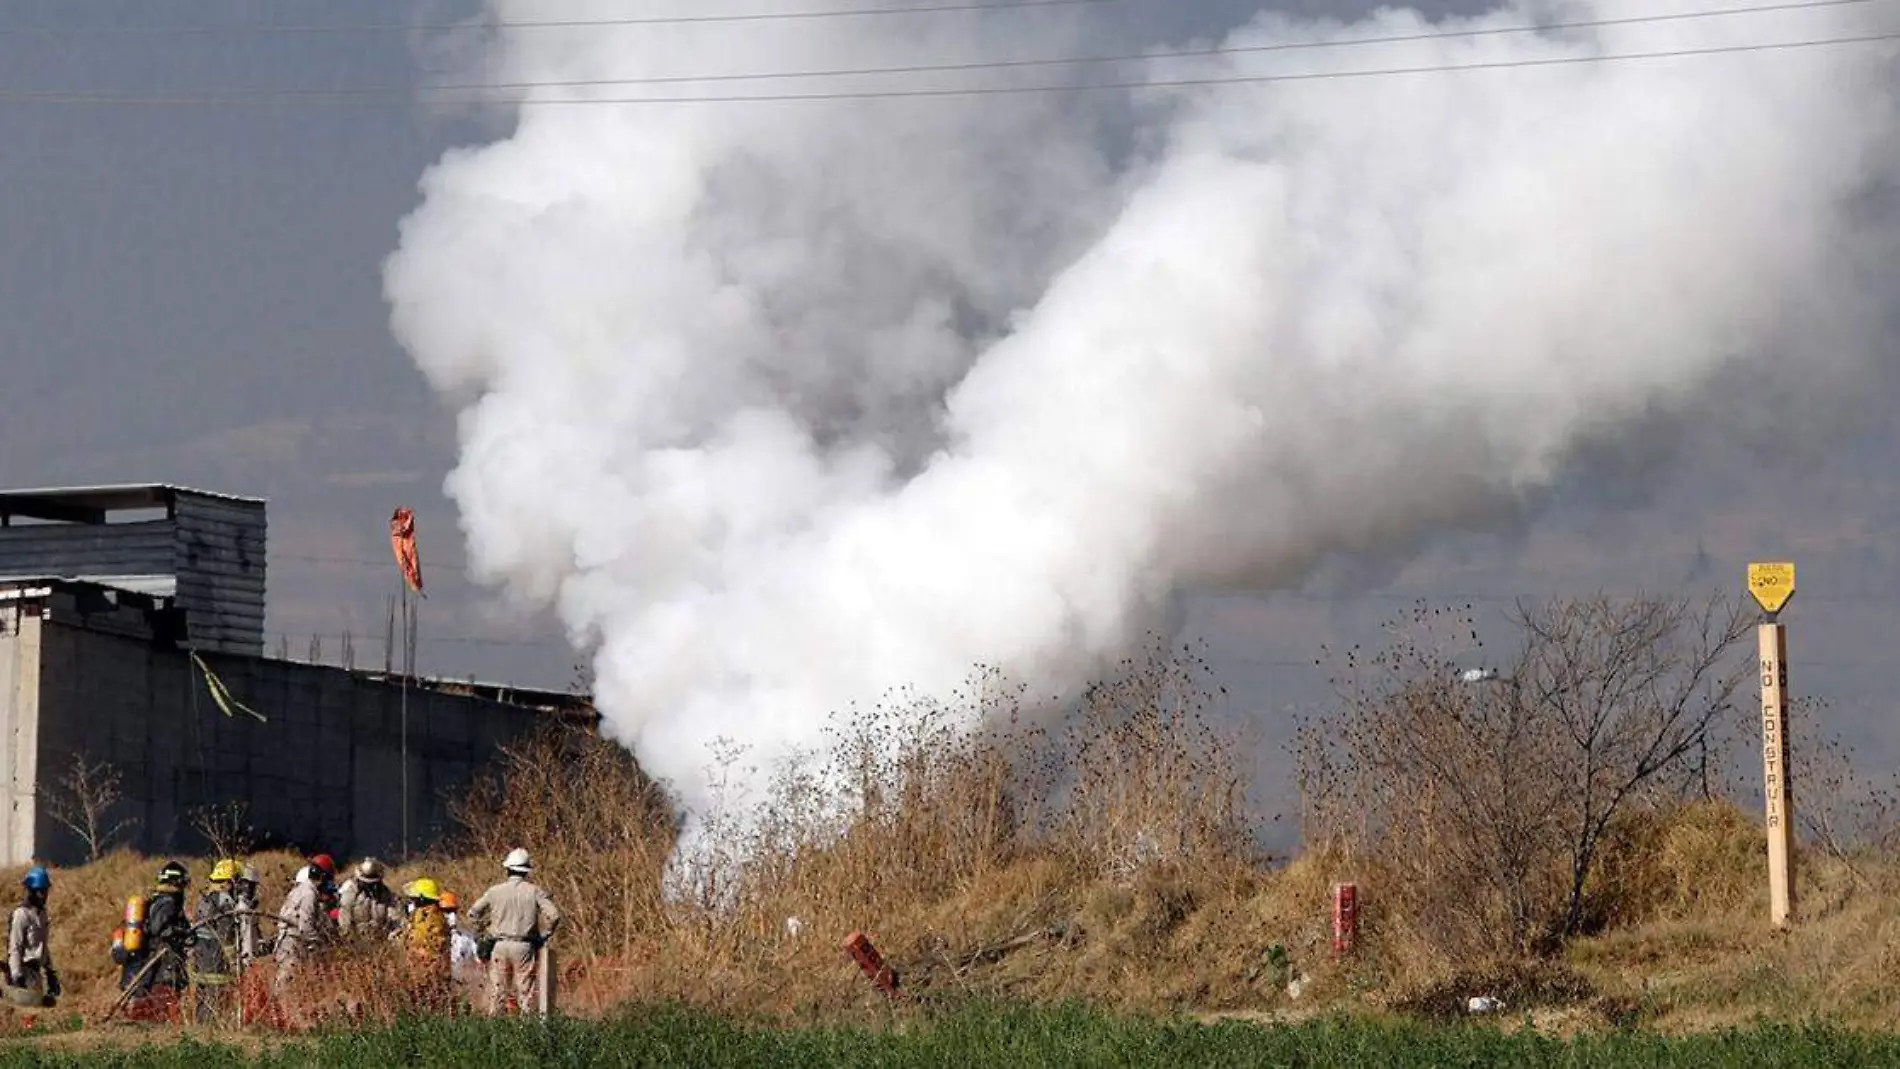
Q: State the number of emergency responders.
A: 10